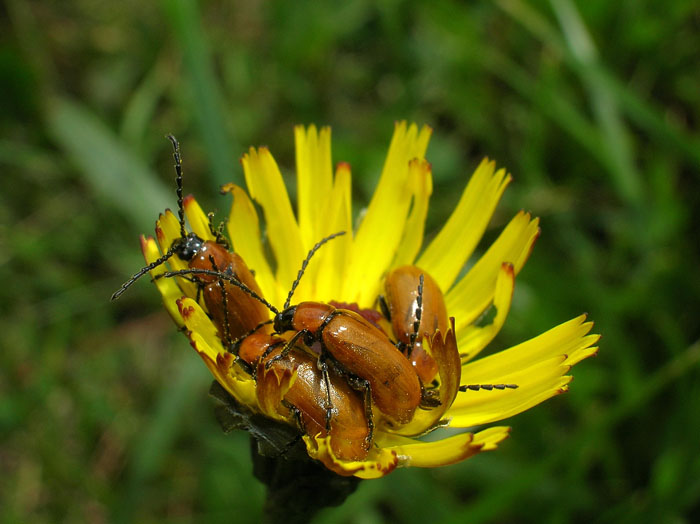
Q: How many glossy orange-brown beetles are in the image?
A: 4